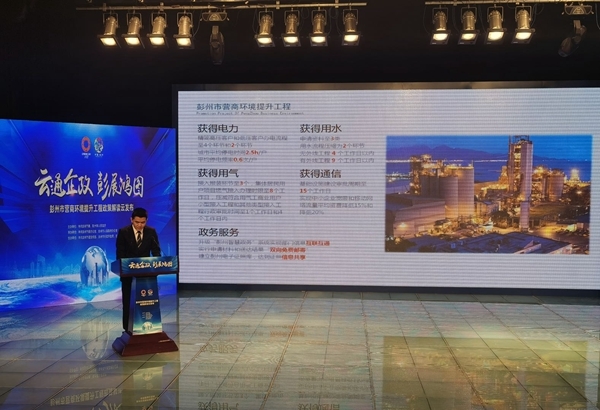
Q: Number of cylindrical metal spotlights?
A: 12